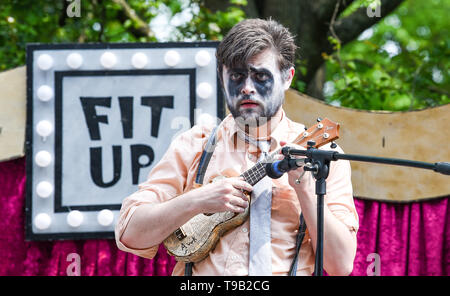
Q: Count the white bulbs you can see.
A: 15